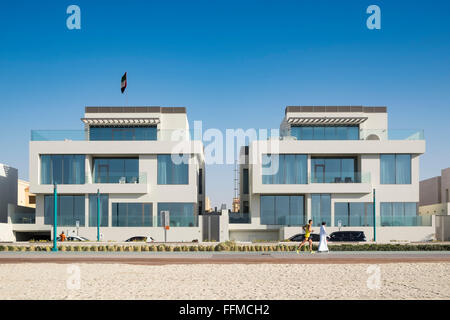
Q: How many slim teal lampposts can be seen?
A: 3